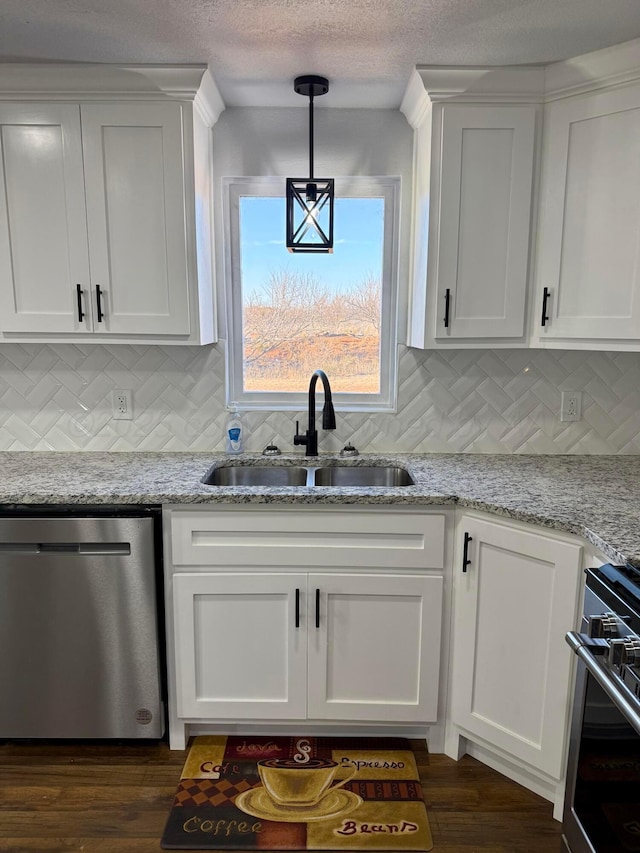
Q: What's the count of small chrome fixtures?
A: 2